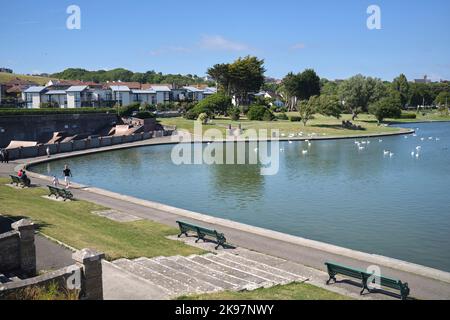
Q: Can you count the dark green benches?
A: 4